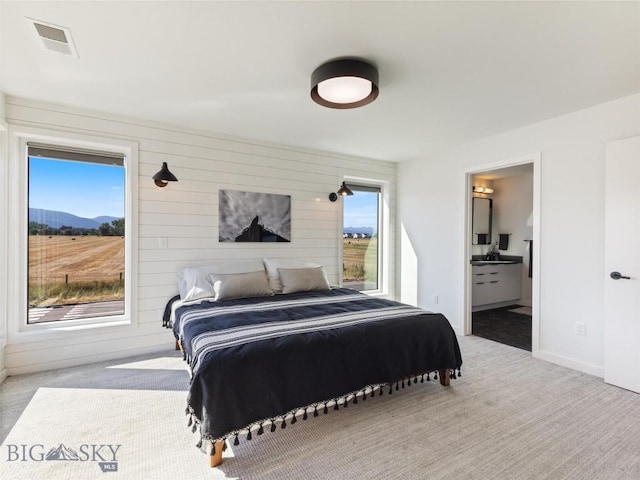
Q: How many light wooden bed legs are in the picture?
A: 3